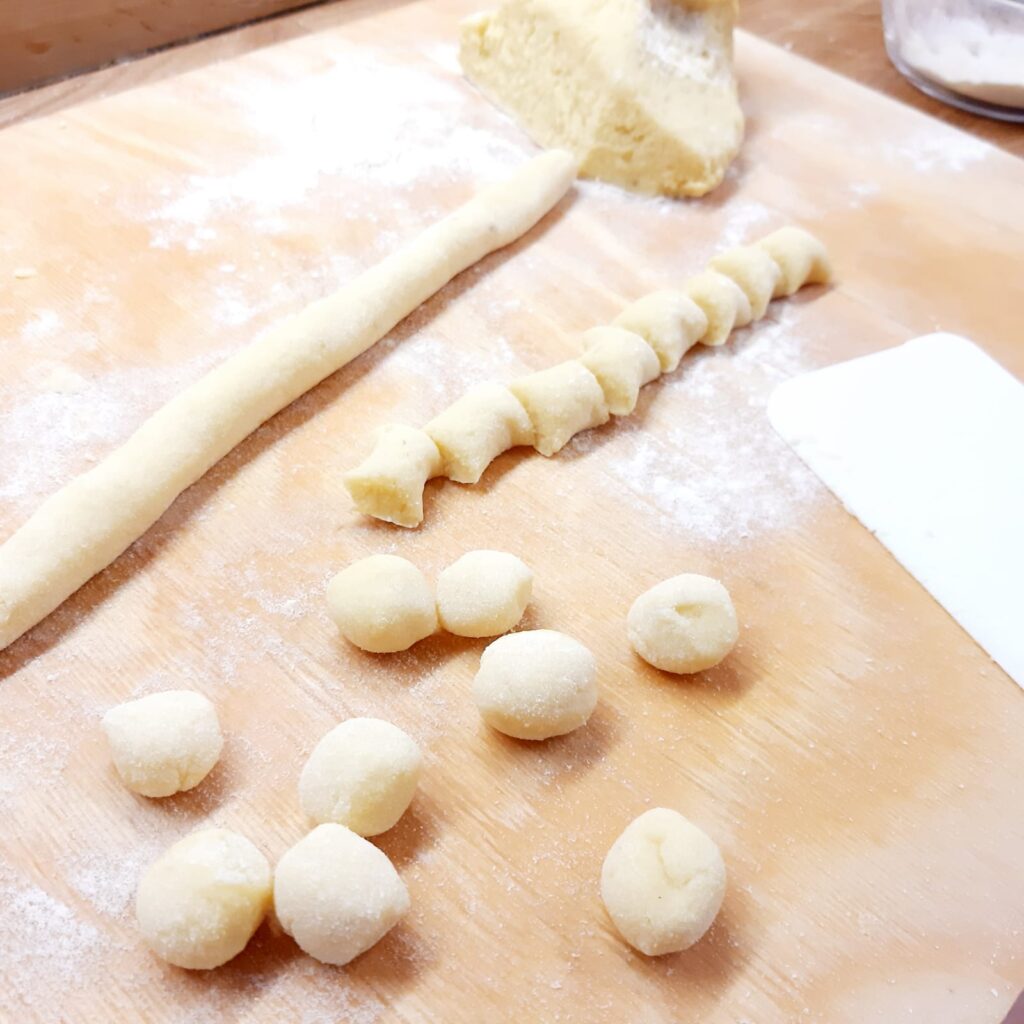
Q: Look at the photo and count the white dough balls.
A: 9